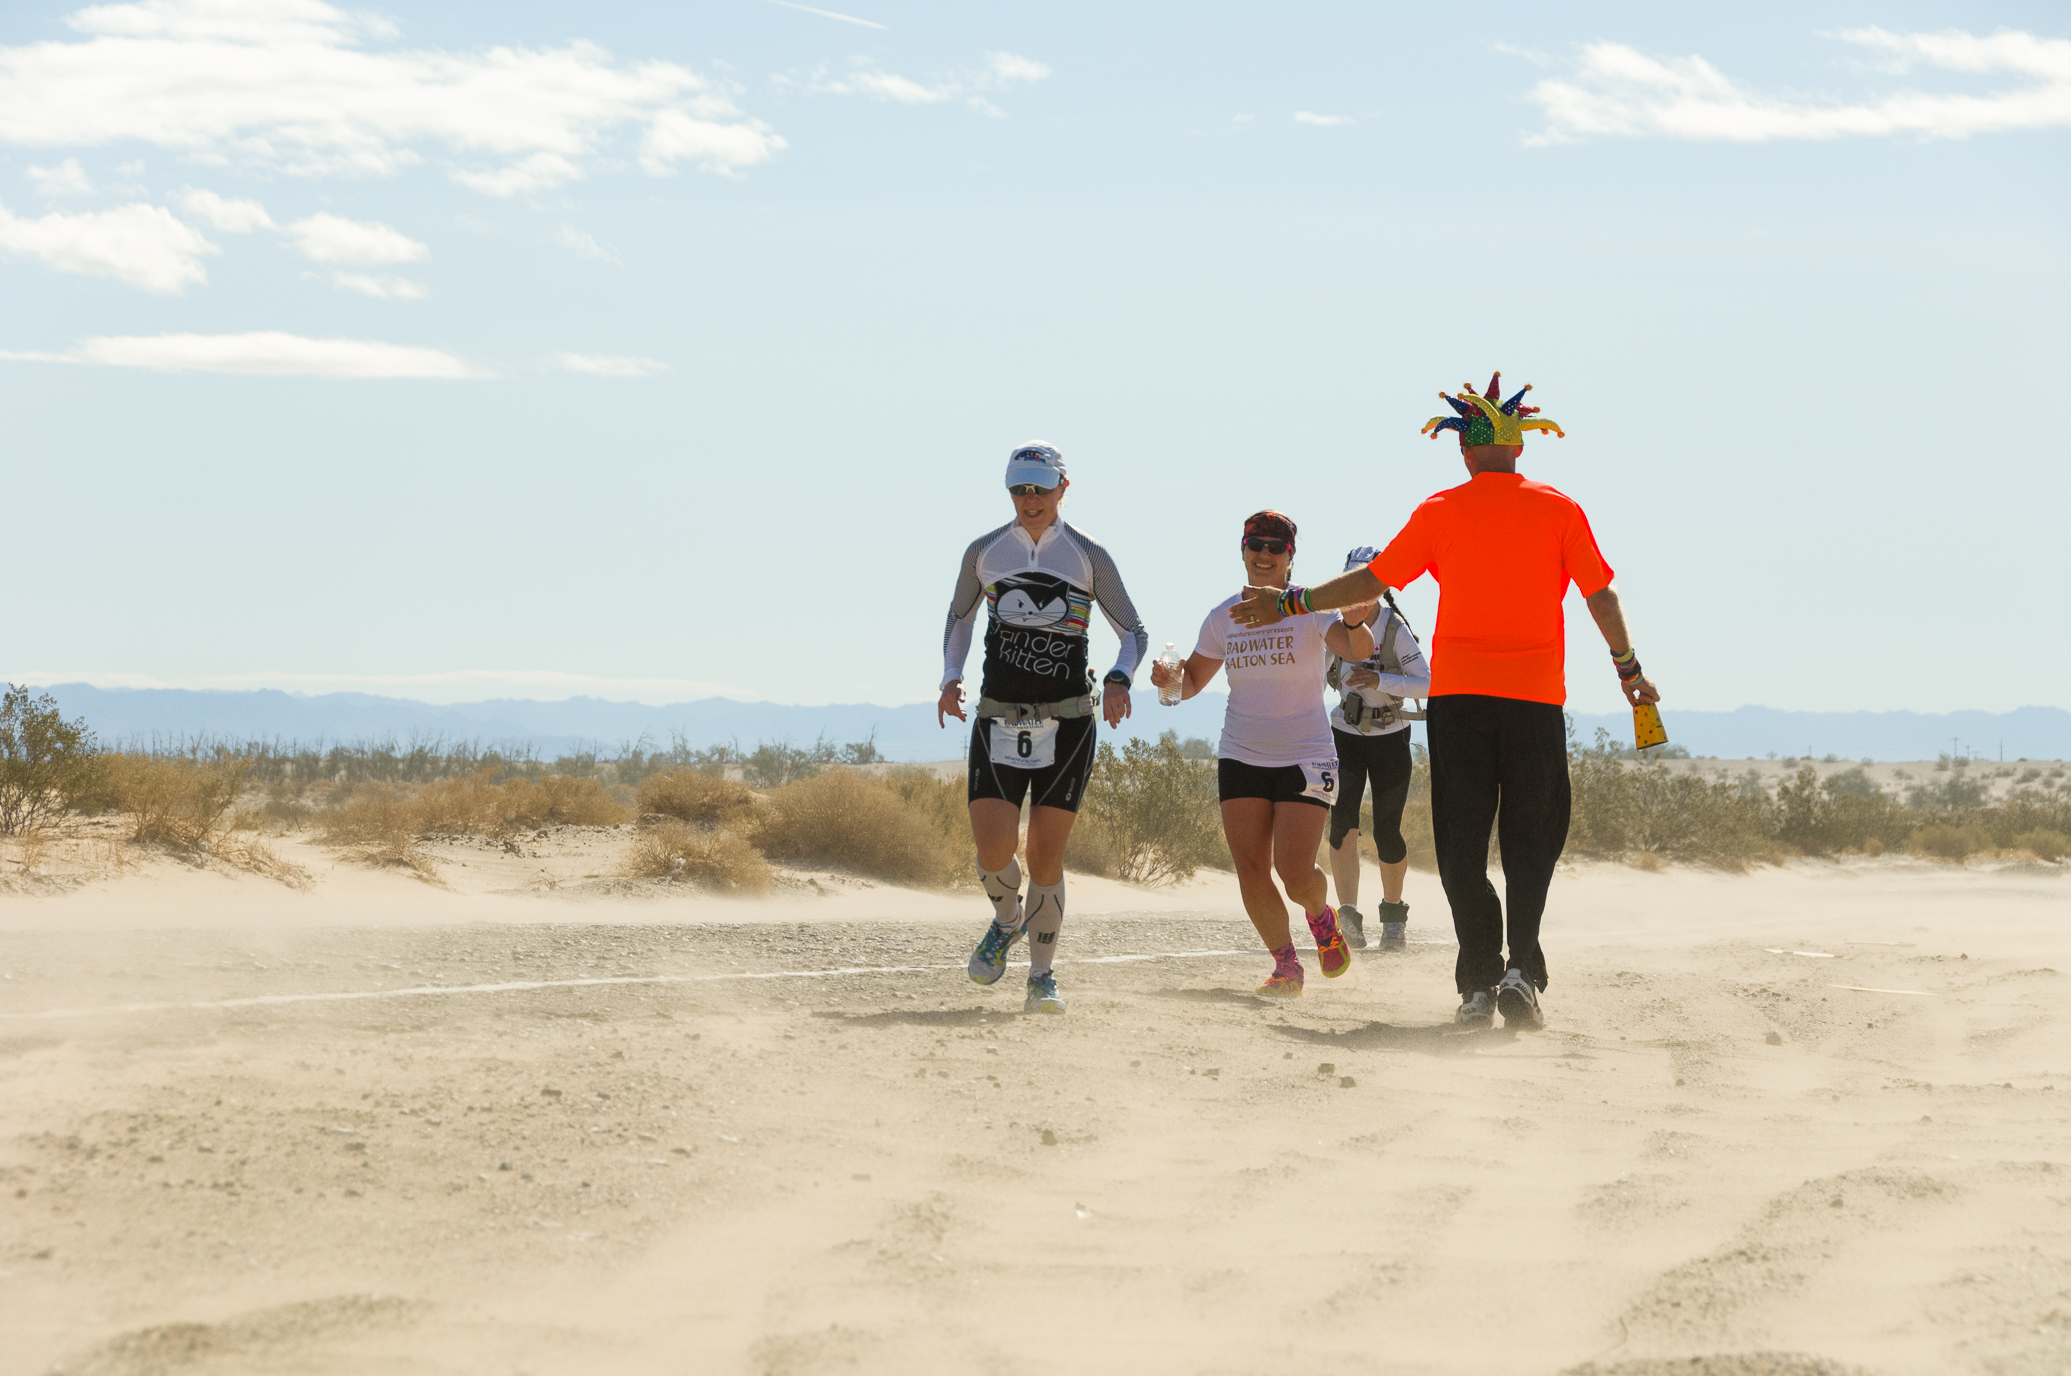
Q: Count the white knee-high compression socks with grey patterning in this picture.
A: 2